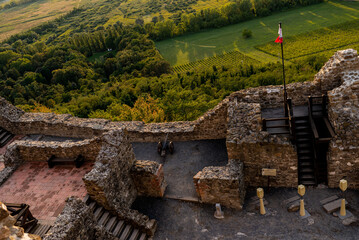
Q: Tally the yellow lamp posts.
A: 3